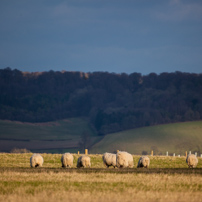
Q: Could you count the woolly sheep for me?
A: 7